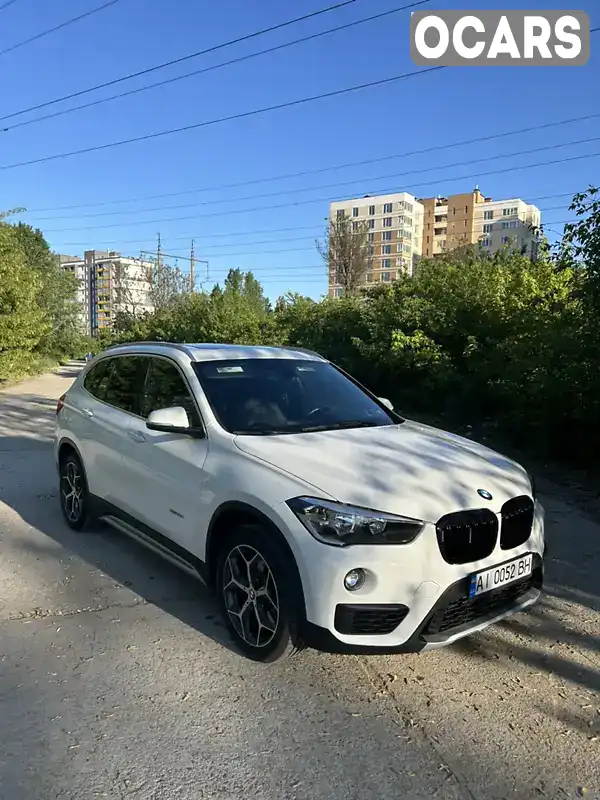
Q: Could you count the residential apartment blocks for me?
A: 2